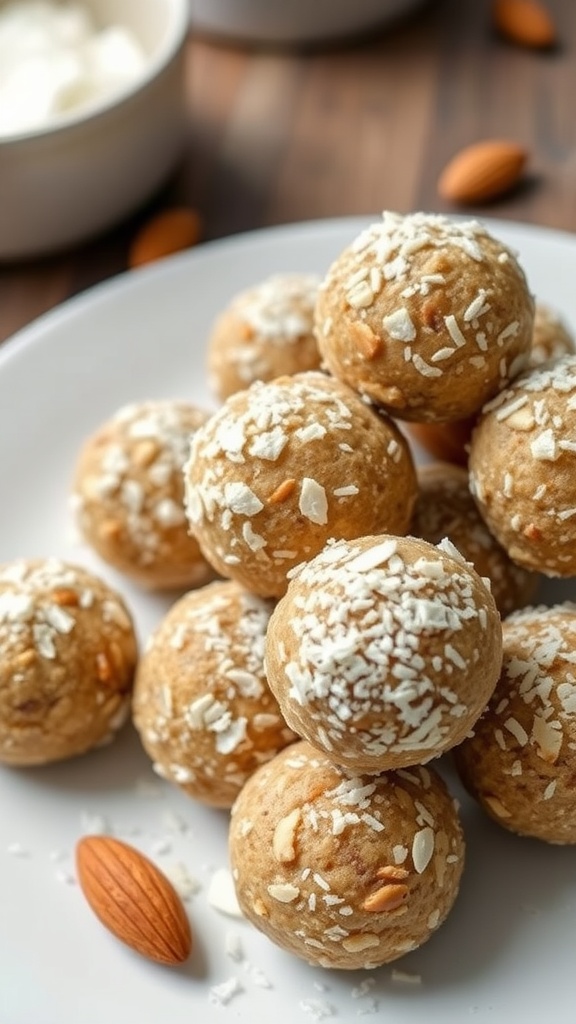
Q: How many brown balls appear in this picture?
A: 12